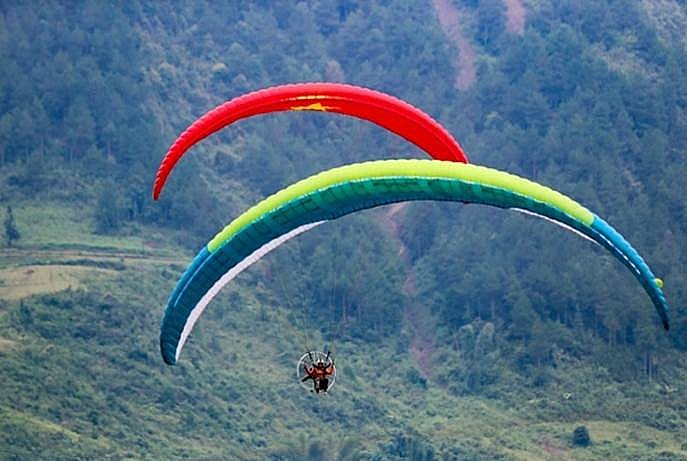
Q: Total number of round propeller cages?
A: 1